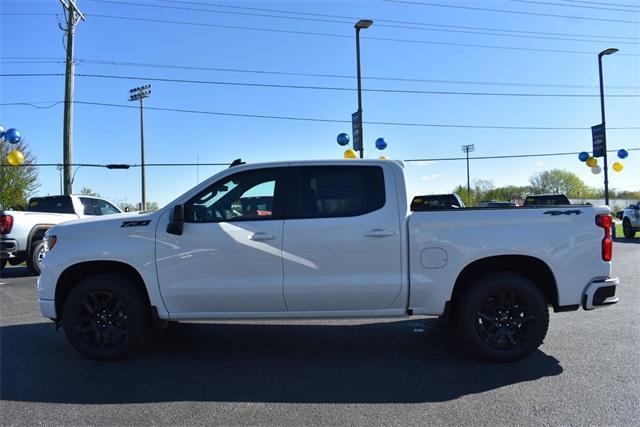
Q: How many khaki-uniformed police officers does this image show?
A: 0